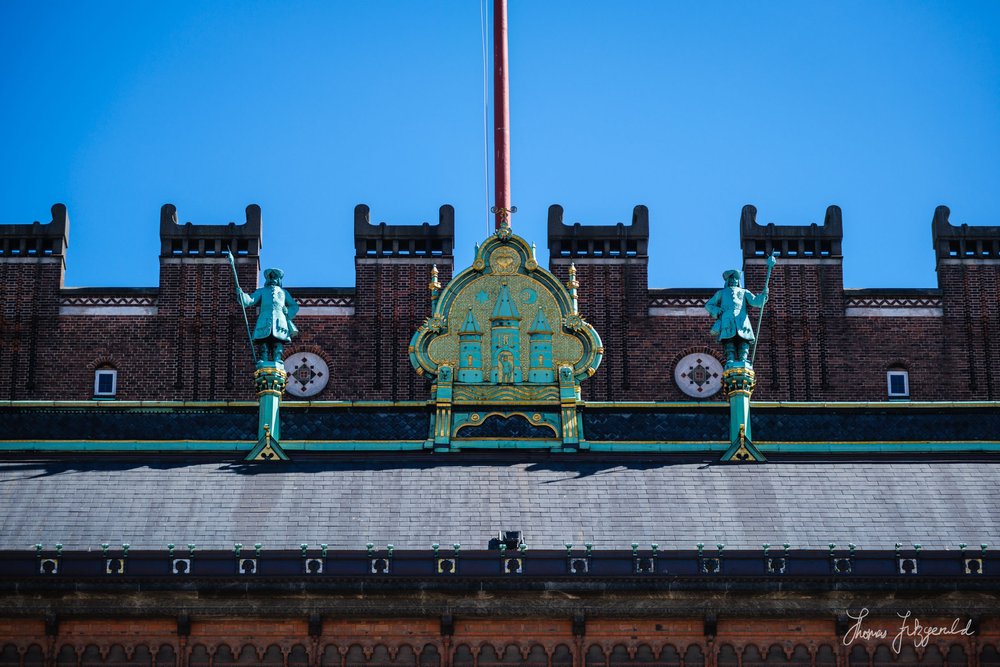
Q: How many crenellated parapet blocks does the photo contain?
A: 6